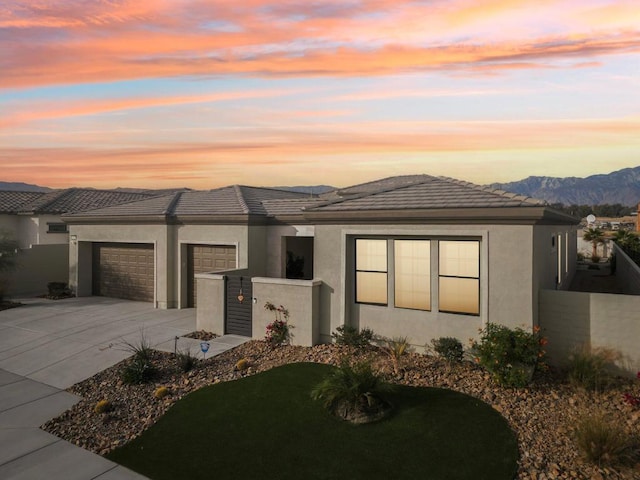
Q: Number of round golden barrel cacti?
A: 3